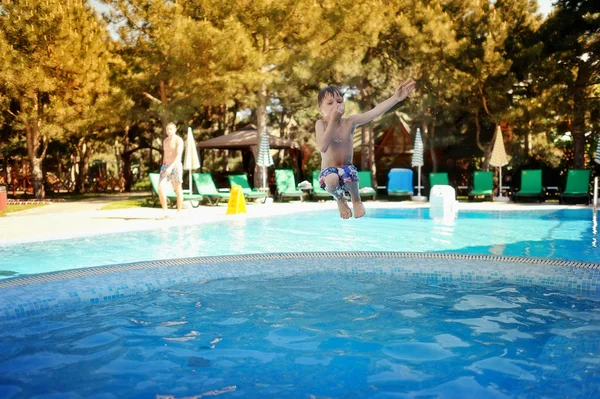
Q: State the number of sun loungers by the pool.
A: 11